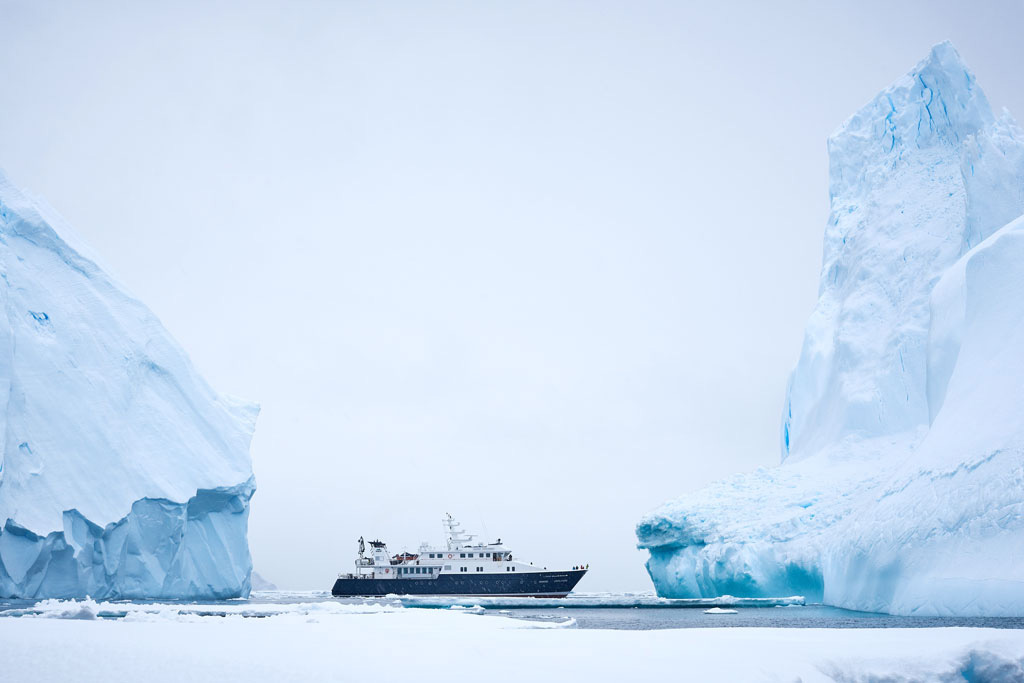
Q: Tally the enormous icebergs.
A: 2